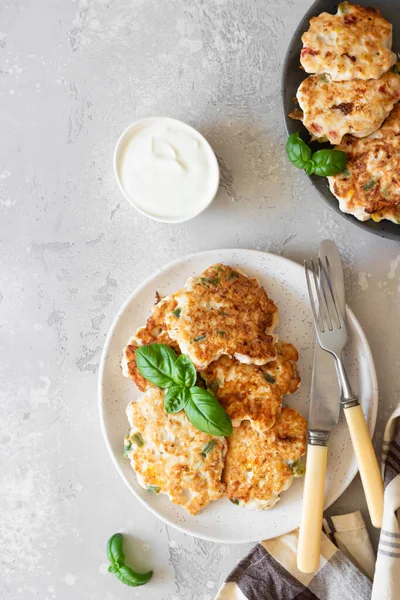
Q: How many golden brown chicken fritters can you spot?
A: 8